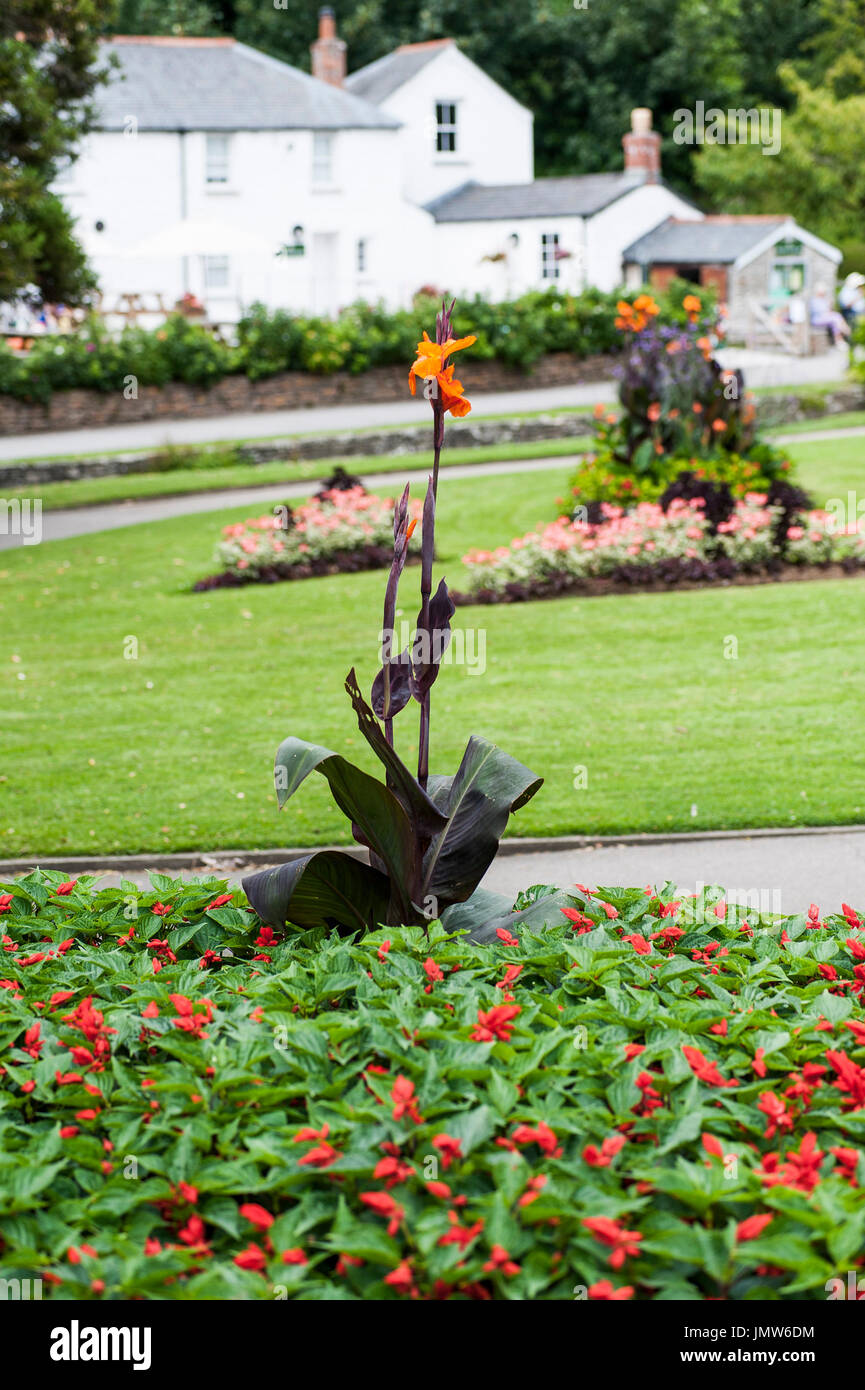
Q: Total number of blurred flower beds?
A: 2